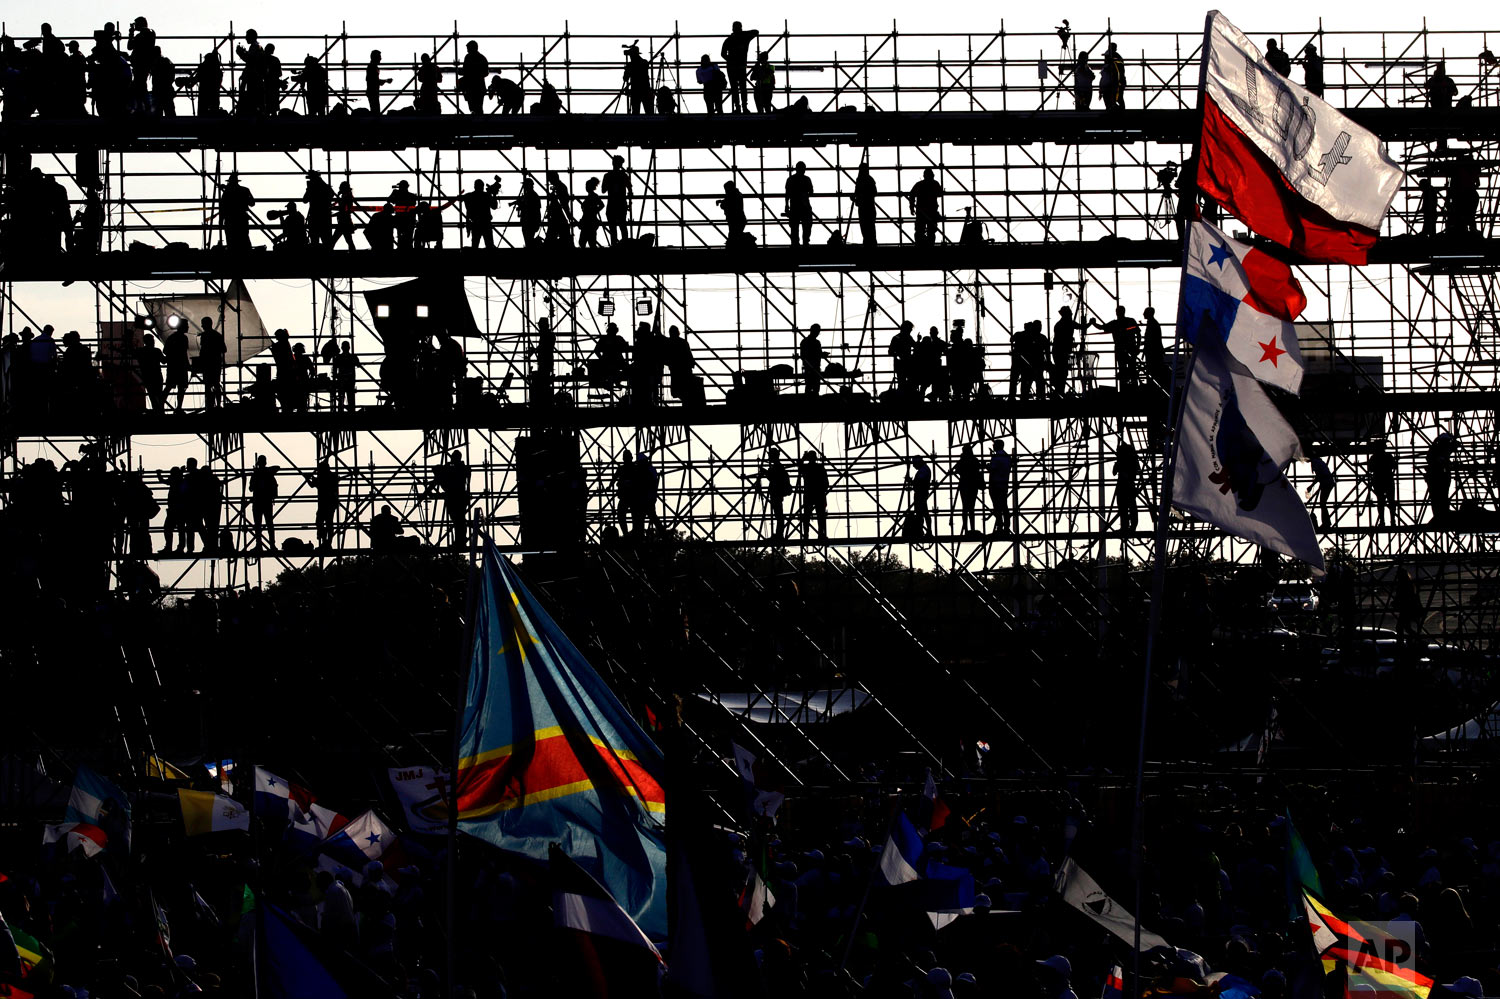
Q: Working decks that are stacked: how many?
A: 4